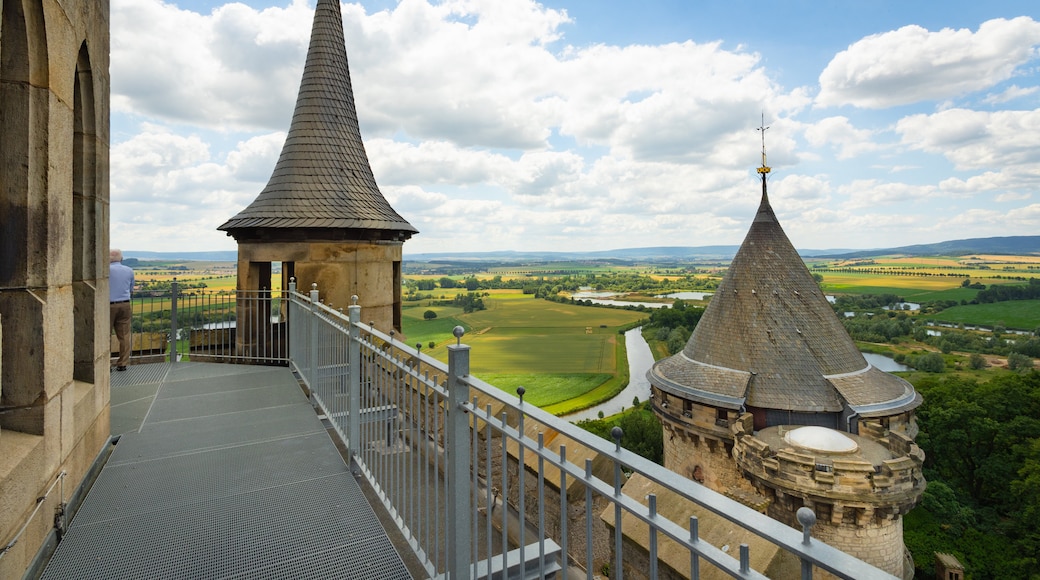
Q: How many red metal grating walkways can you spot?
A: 0